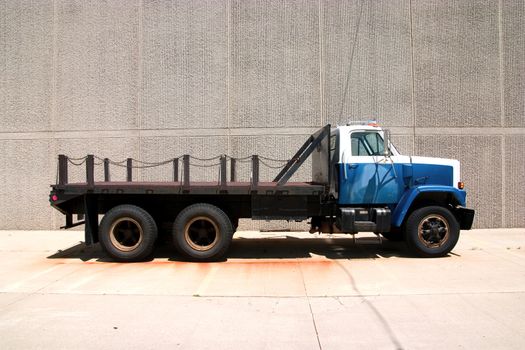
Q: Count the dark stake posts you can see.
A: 9